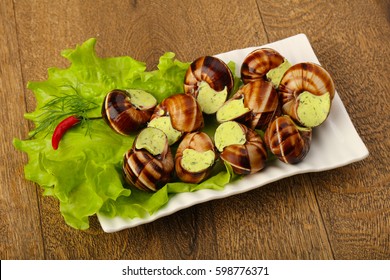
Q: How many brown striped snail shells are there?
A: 10